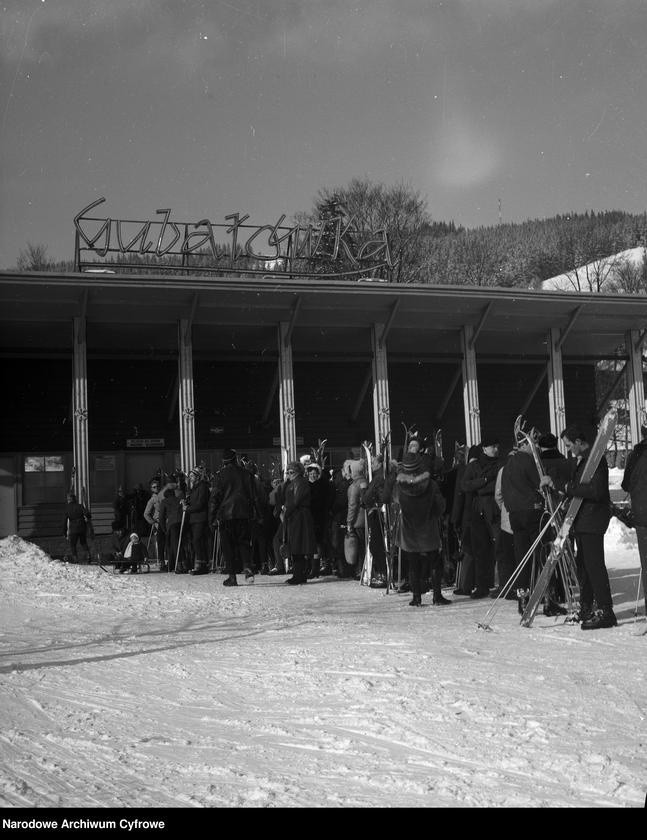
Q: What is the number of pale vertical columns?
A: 7